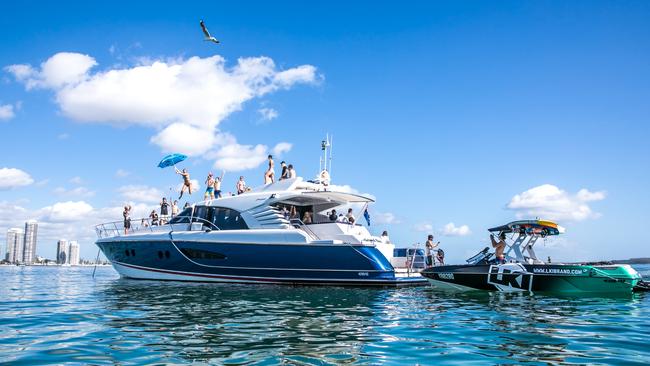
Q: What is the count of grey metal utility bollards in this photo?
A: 0